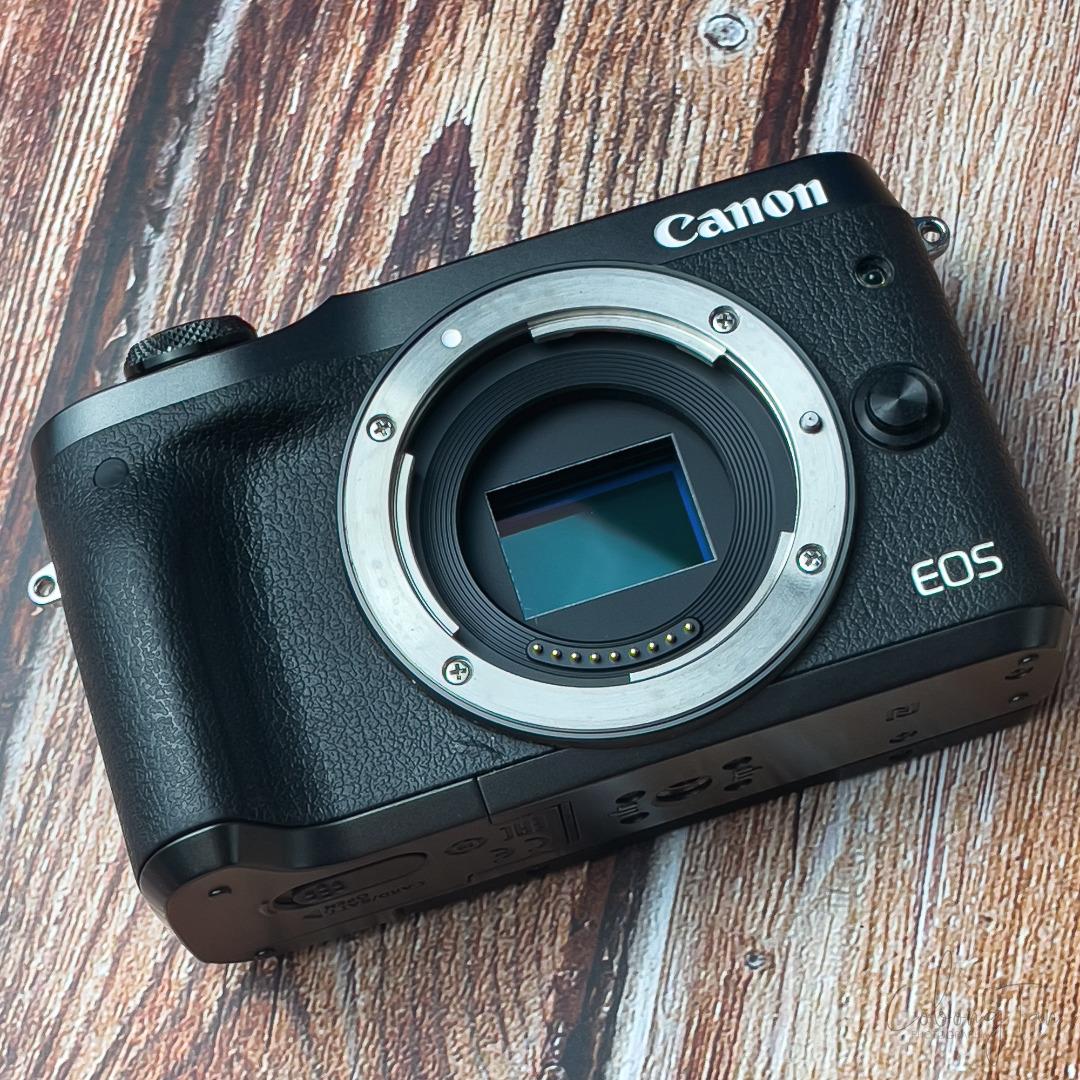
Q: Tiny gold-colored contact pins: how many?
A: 9